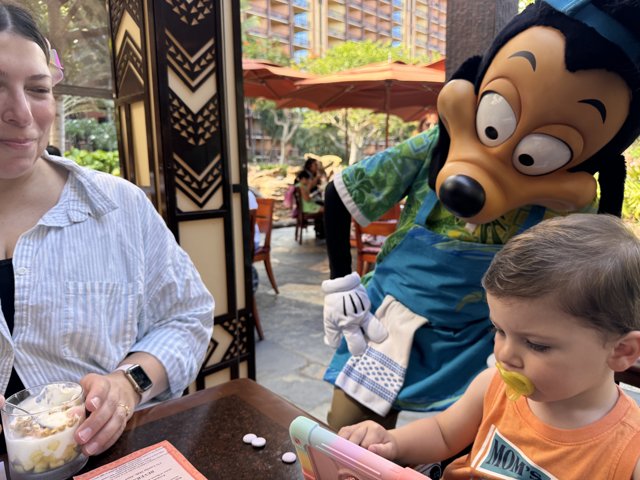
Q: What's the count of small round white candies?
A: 3